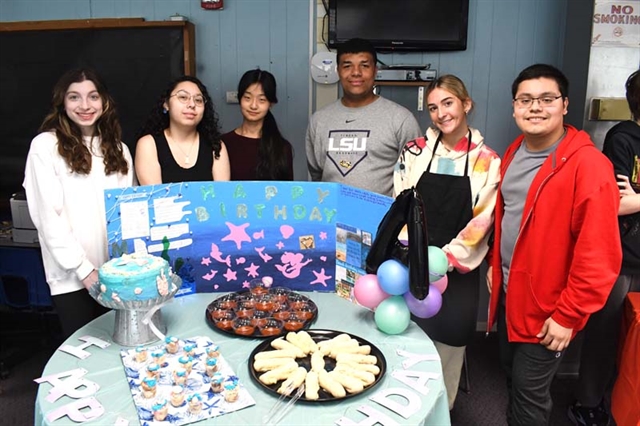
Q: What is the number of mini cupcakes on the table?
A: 15